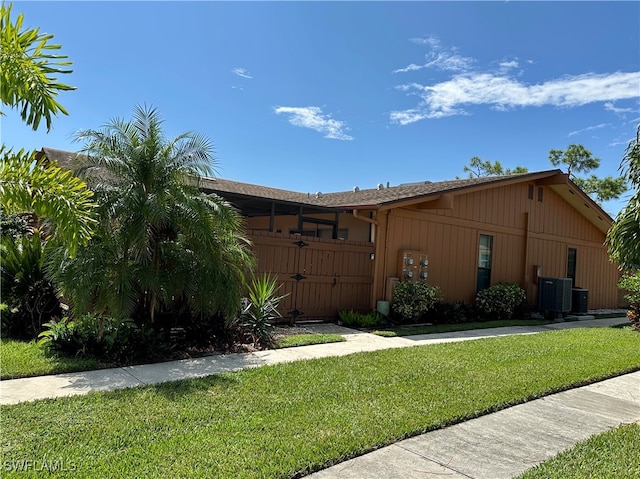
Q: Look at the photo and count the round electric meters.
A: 4